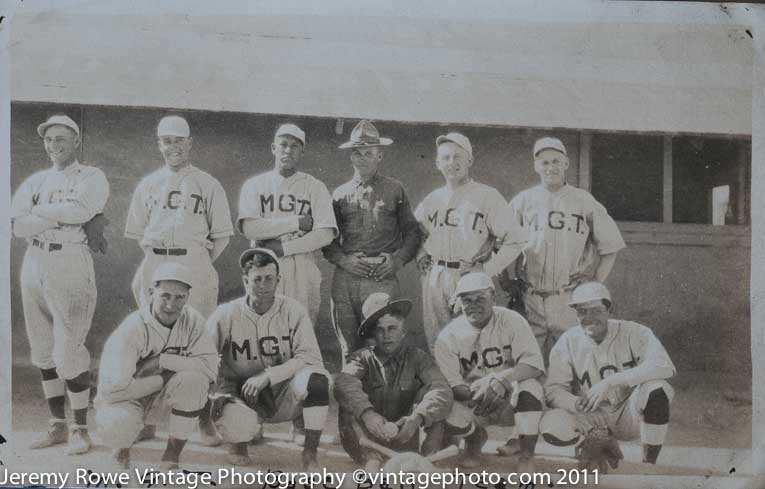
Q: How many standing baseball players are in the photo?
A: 5